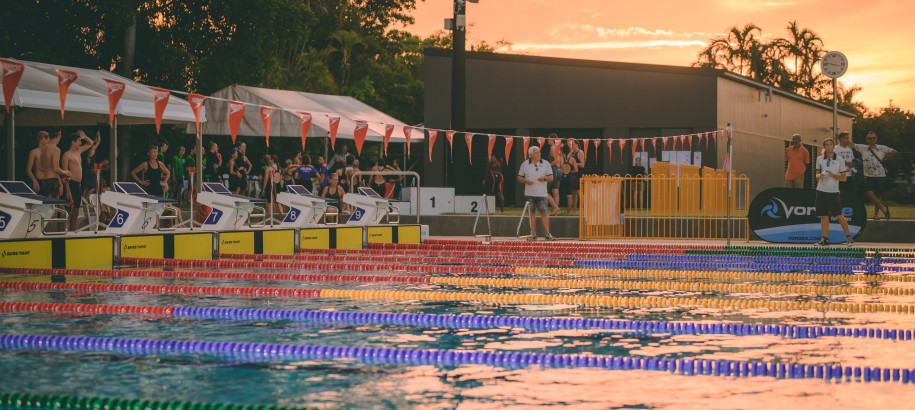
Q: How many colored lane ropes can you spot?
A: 10